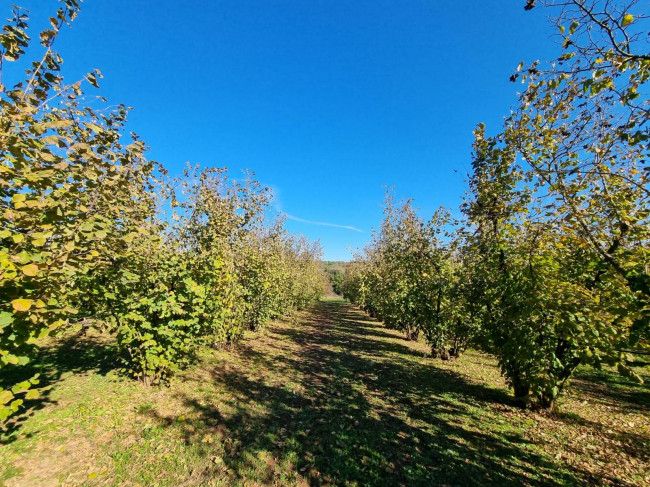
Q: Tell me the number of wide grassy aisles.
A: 1